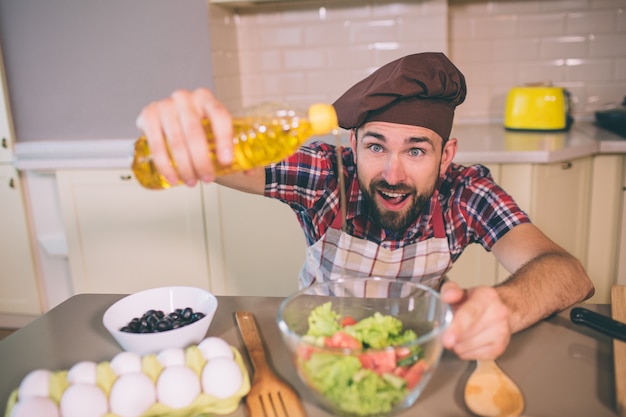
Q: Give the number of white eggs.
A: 10